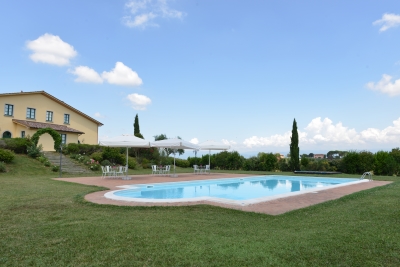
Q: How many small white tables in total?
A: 3